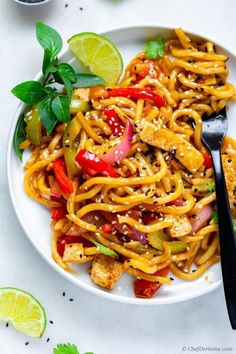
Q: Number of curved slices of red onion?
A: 3